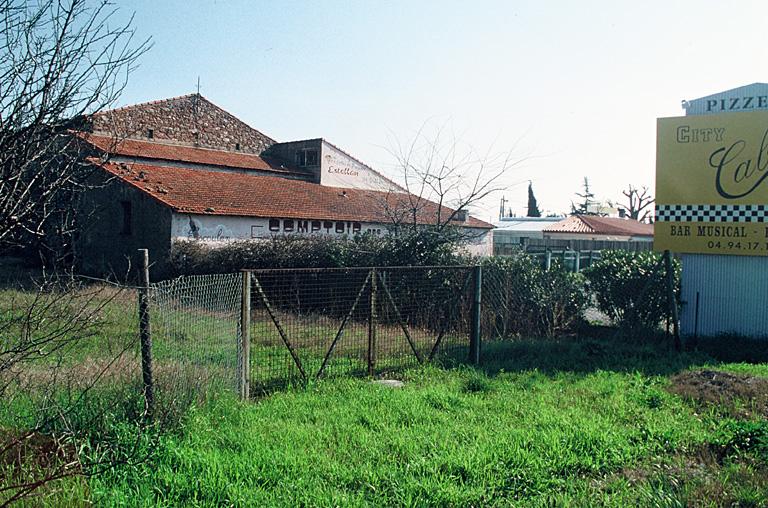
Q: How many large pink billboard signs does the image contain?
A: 0